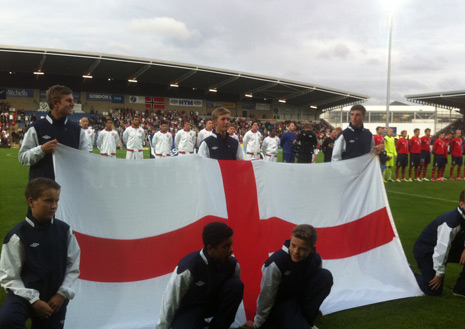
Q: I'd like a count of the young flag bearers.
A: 7